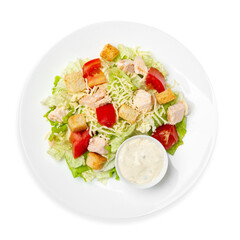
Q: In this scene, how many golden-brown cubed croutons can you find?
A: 6